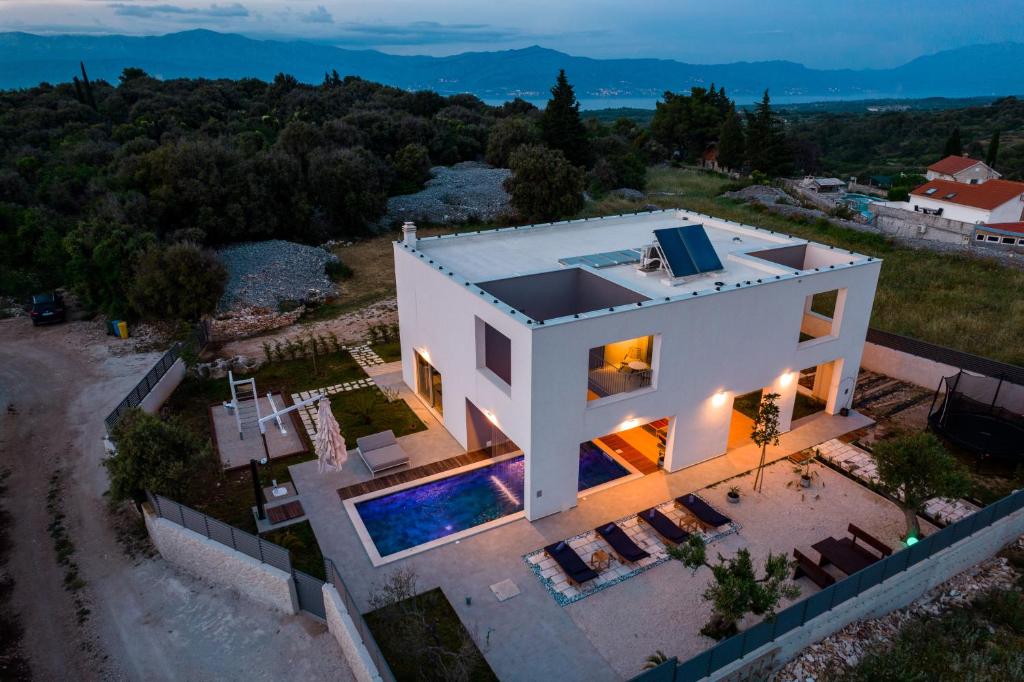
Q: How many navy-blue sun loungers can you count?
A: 4